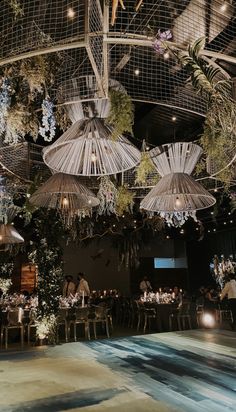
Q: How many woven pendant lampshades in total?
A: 4